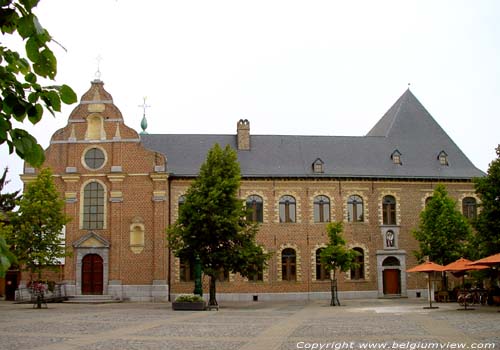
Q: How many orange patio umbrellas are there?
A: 3